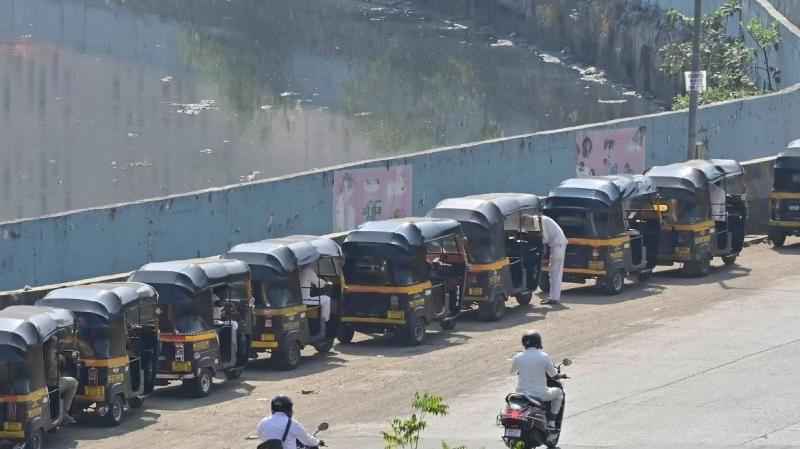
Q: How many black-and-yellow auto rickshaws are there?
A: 9